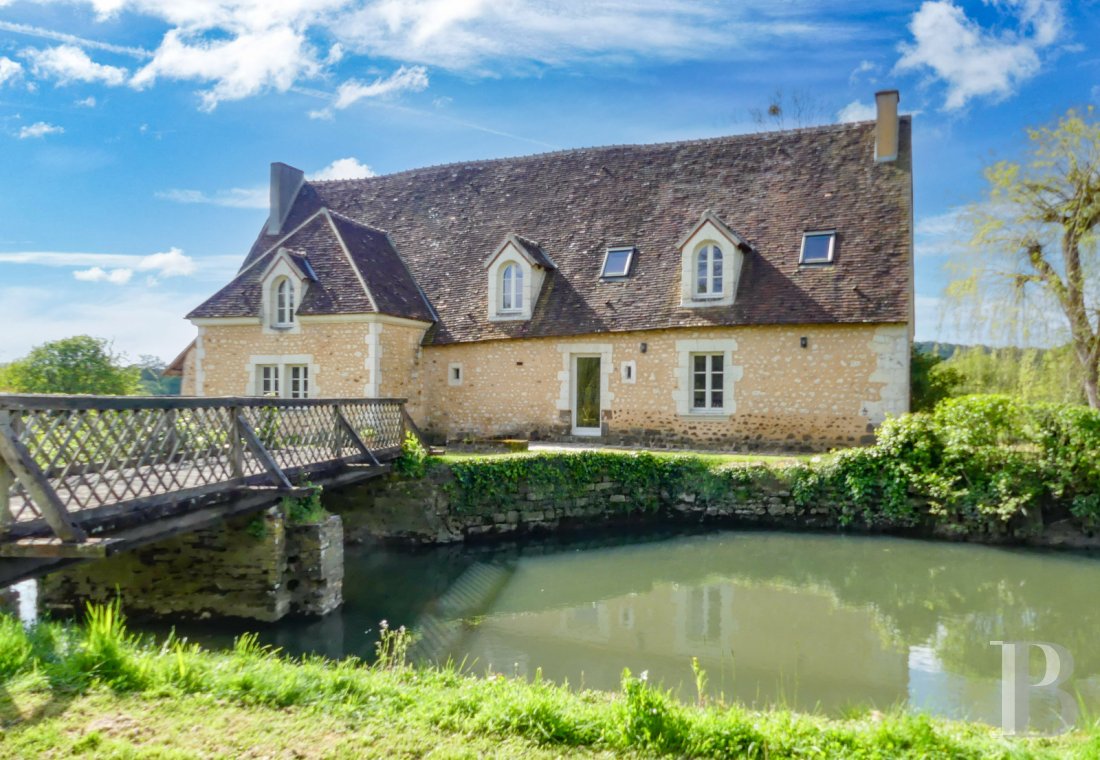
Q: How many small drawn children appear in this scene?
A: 0